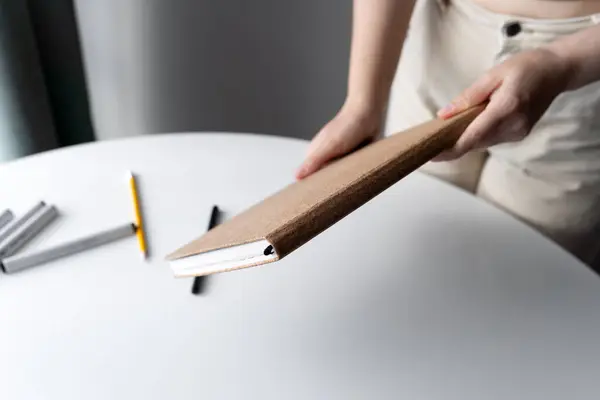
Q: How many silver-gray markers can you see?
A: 4